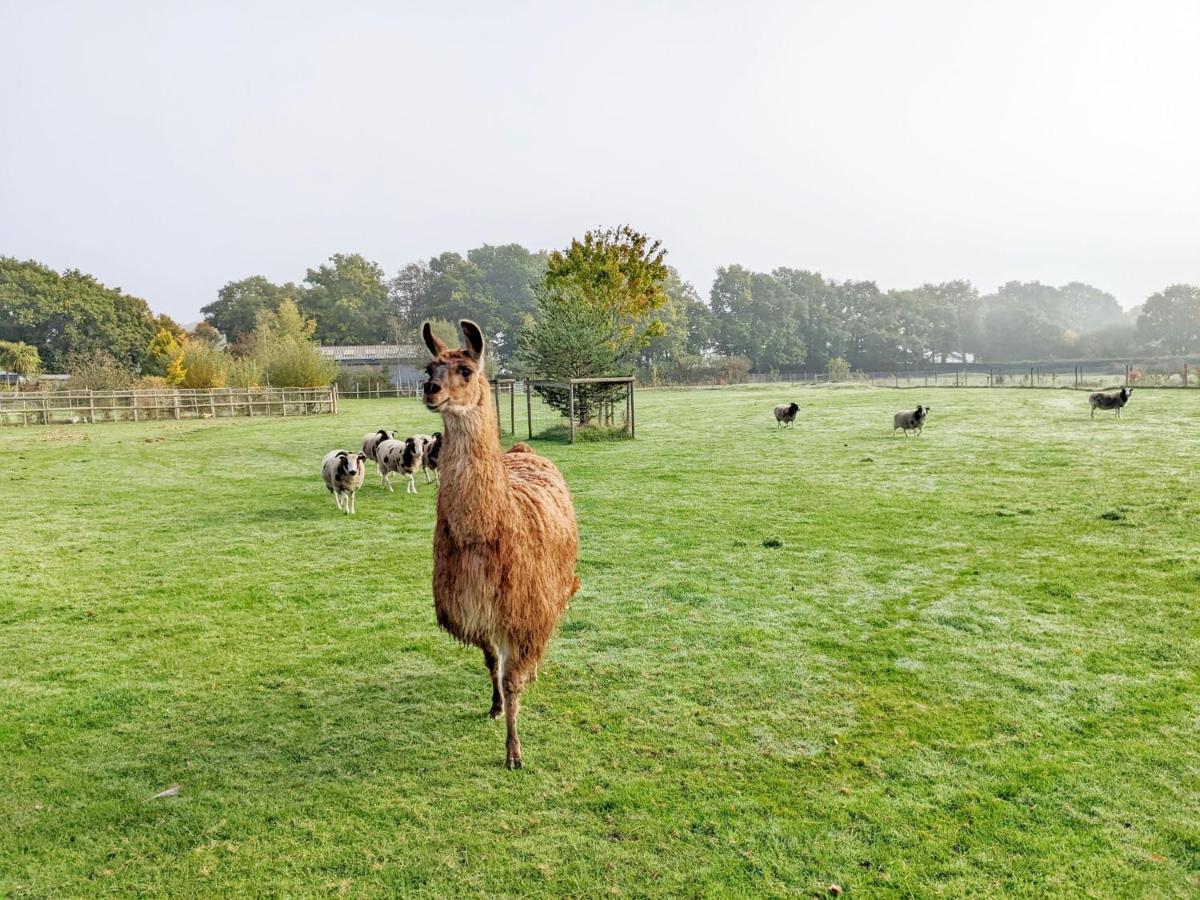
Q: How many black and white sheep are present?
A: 7